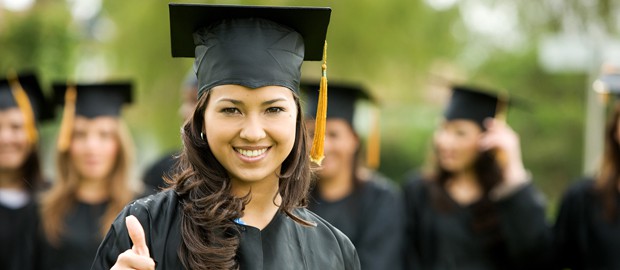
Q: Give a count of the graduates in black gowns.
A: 7